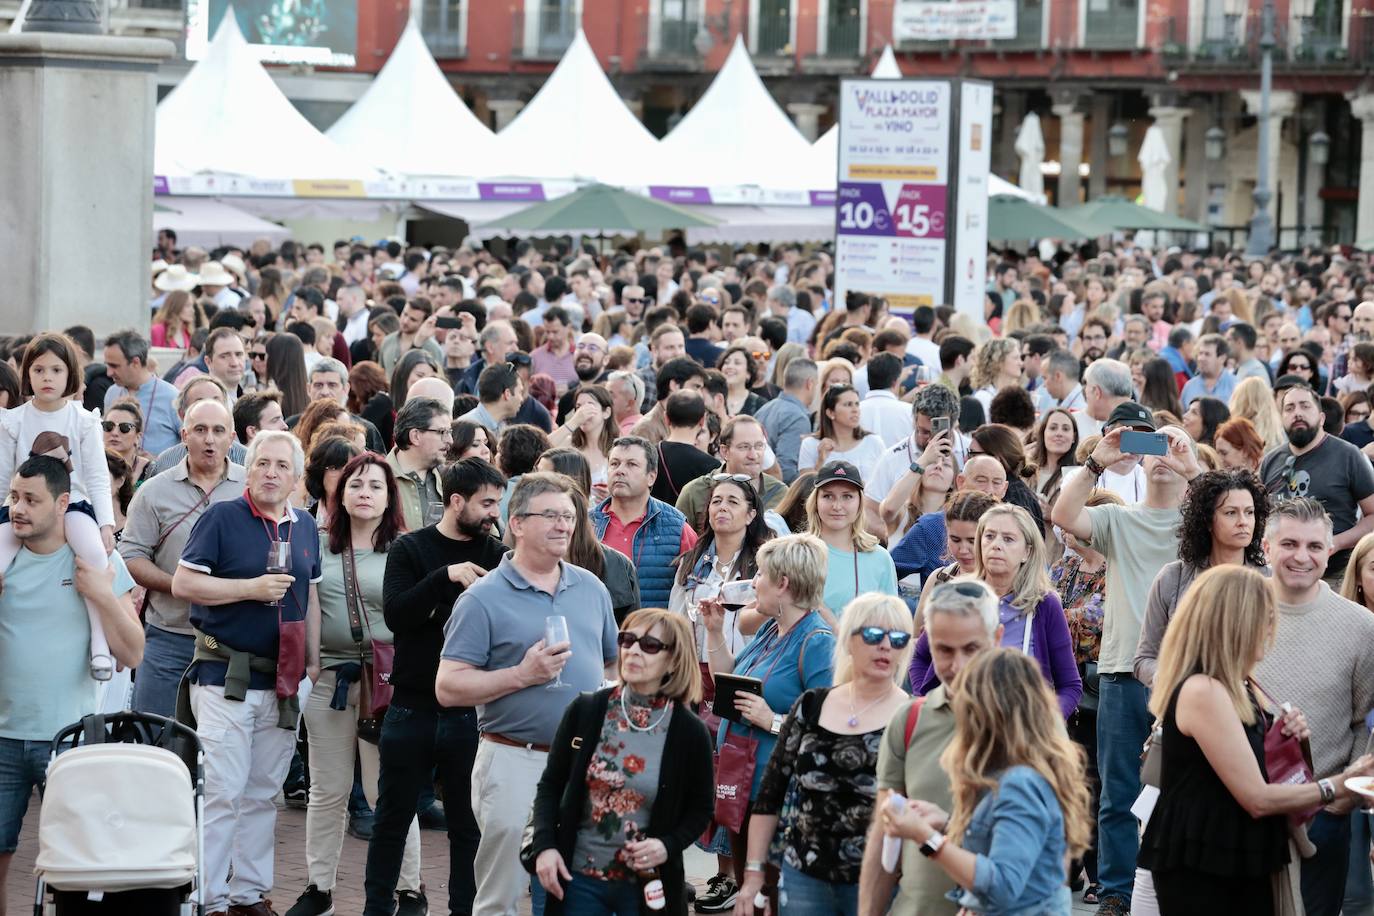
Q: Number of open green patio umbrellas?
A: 3